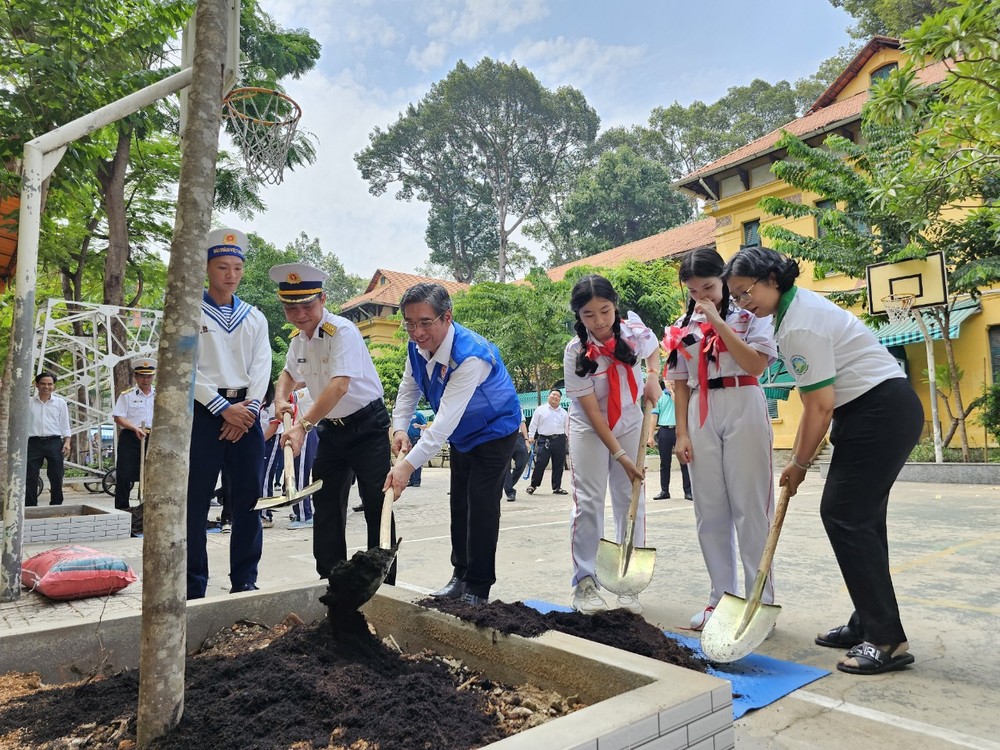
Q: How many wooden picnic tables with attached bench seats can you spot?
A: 0